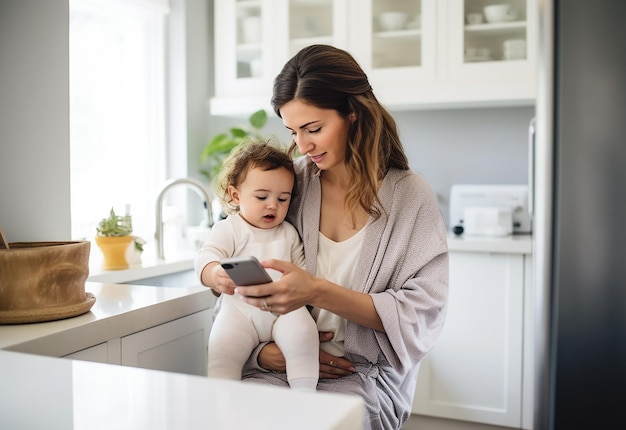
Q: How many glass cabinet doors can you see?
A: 4